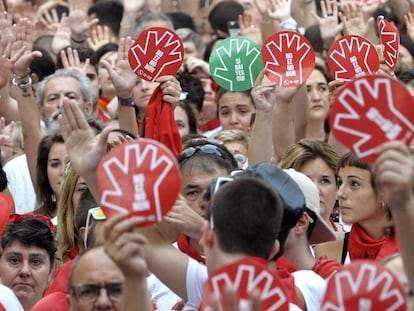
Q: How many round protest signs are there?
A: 9